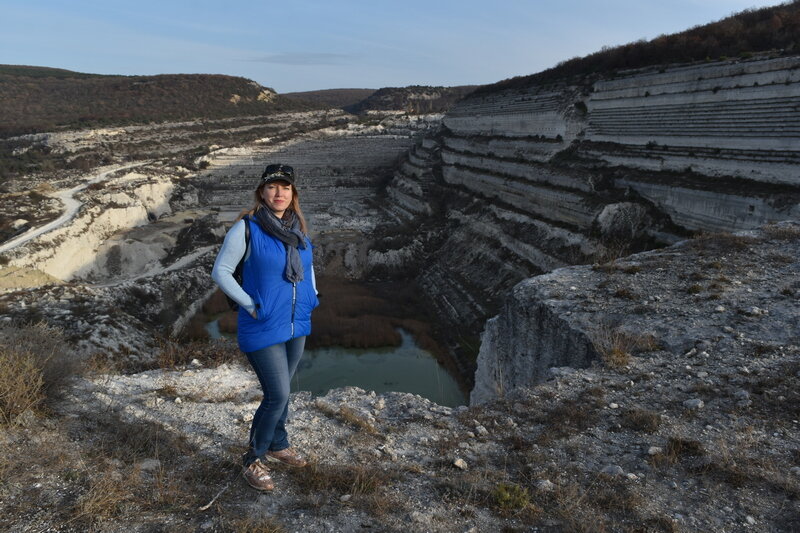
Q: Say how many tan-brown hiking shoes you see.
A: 2